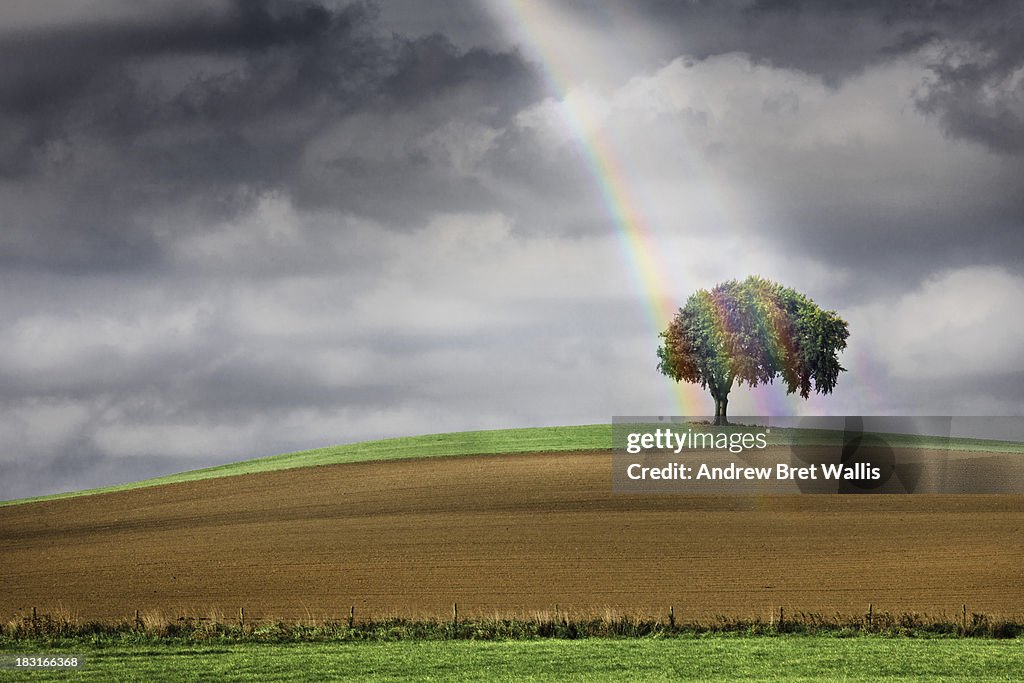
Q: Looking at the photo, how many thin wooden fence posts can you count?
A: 10